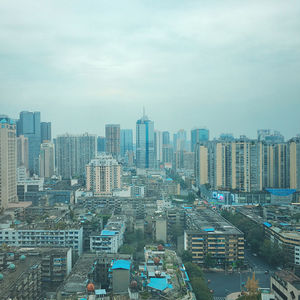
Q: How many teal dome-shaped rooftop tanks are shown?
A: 3